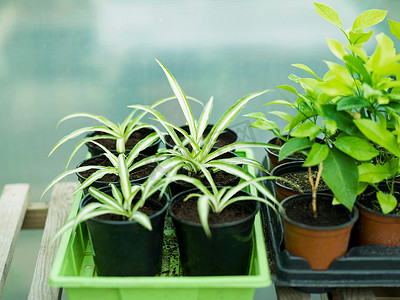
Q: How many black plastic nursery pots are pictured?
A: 6